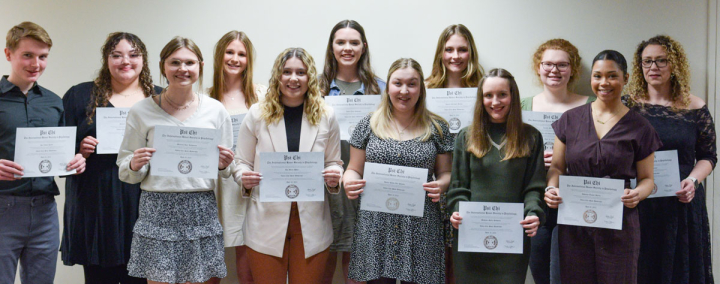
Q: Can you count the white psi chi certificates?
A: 12